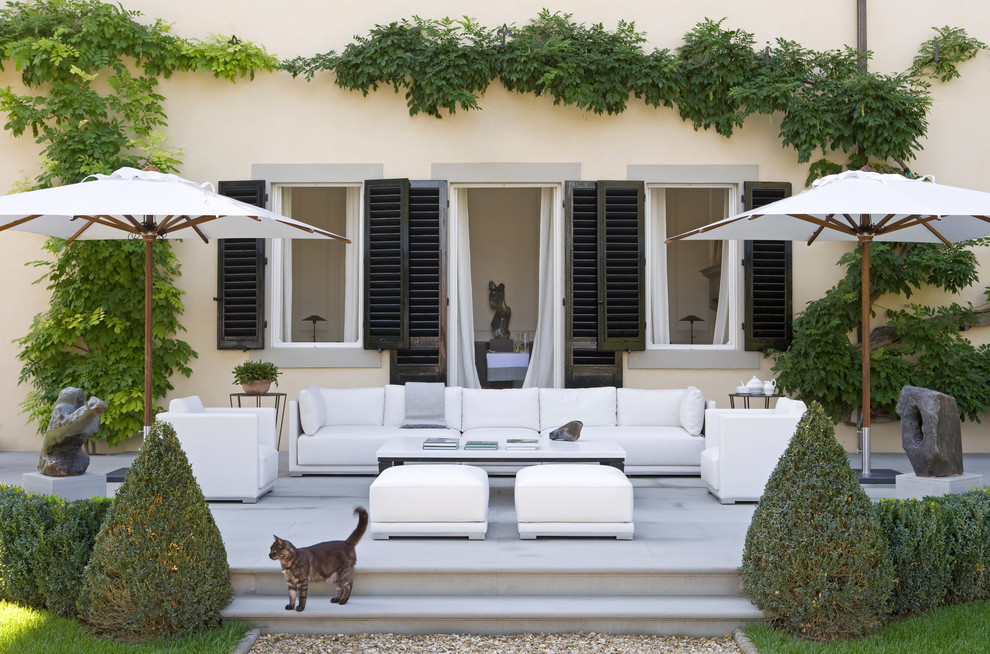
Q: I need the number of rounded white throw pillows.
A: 2